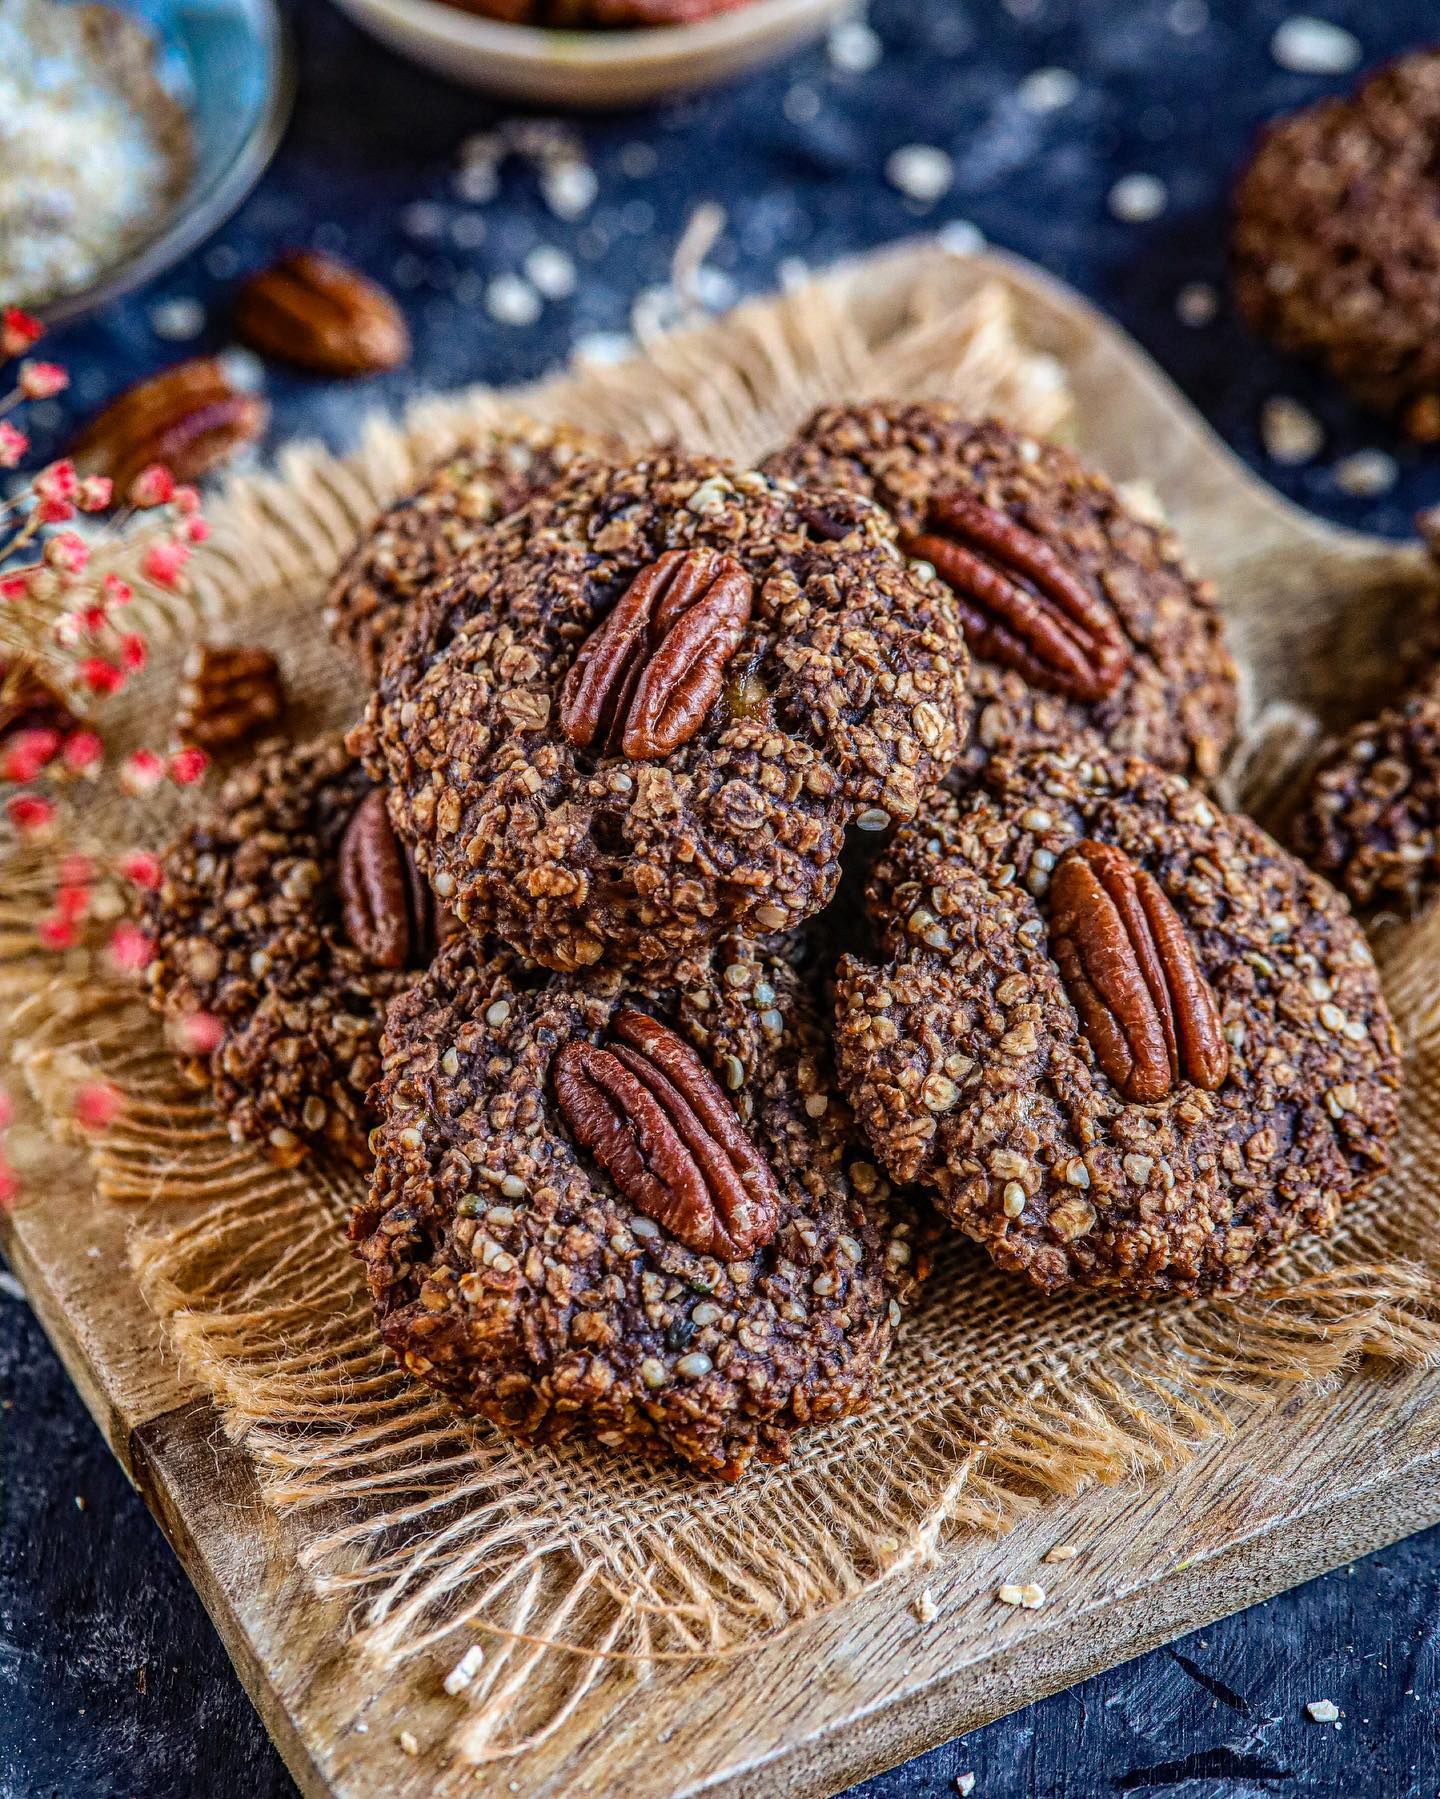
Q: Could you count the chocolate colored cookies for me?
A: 8